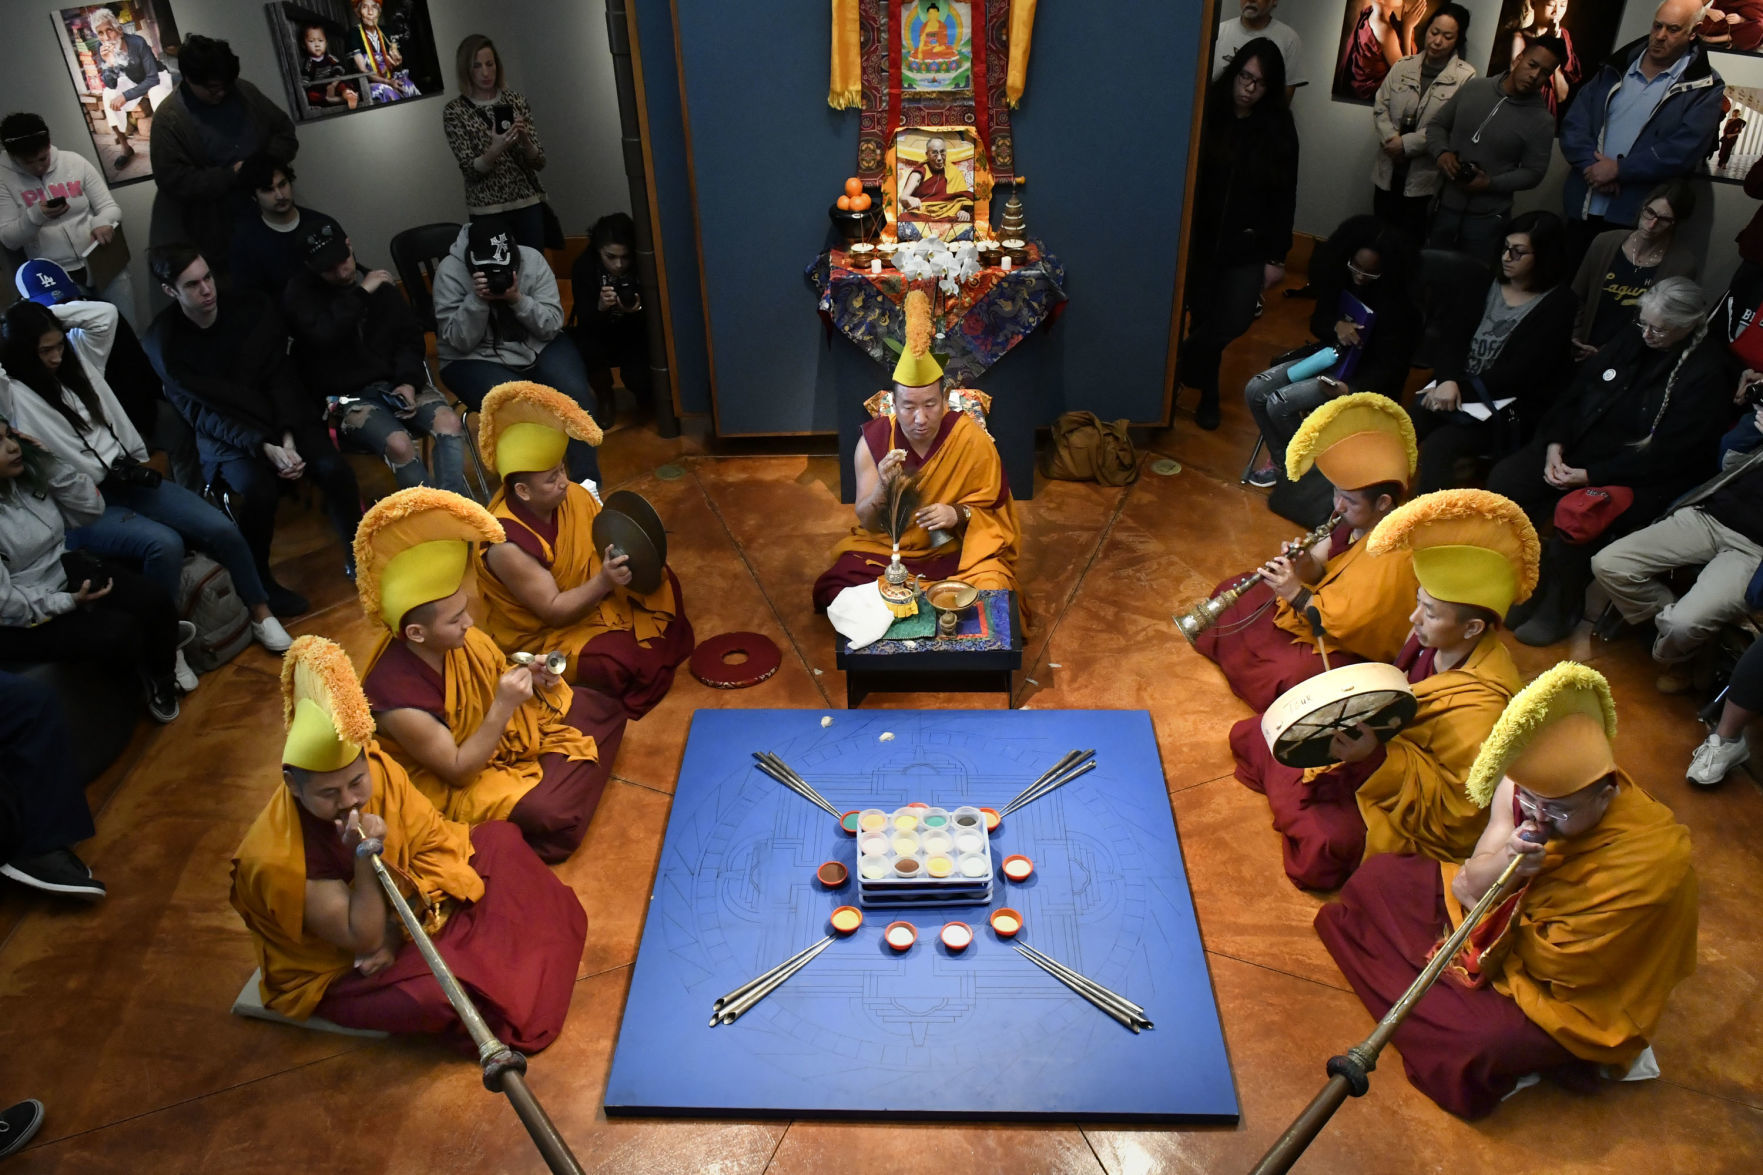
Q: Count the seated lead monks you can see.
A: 1